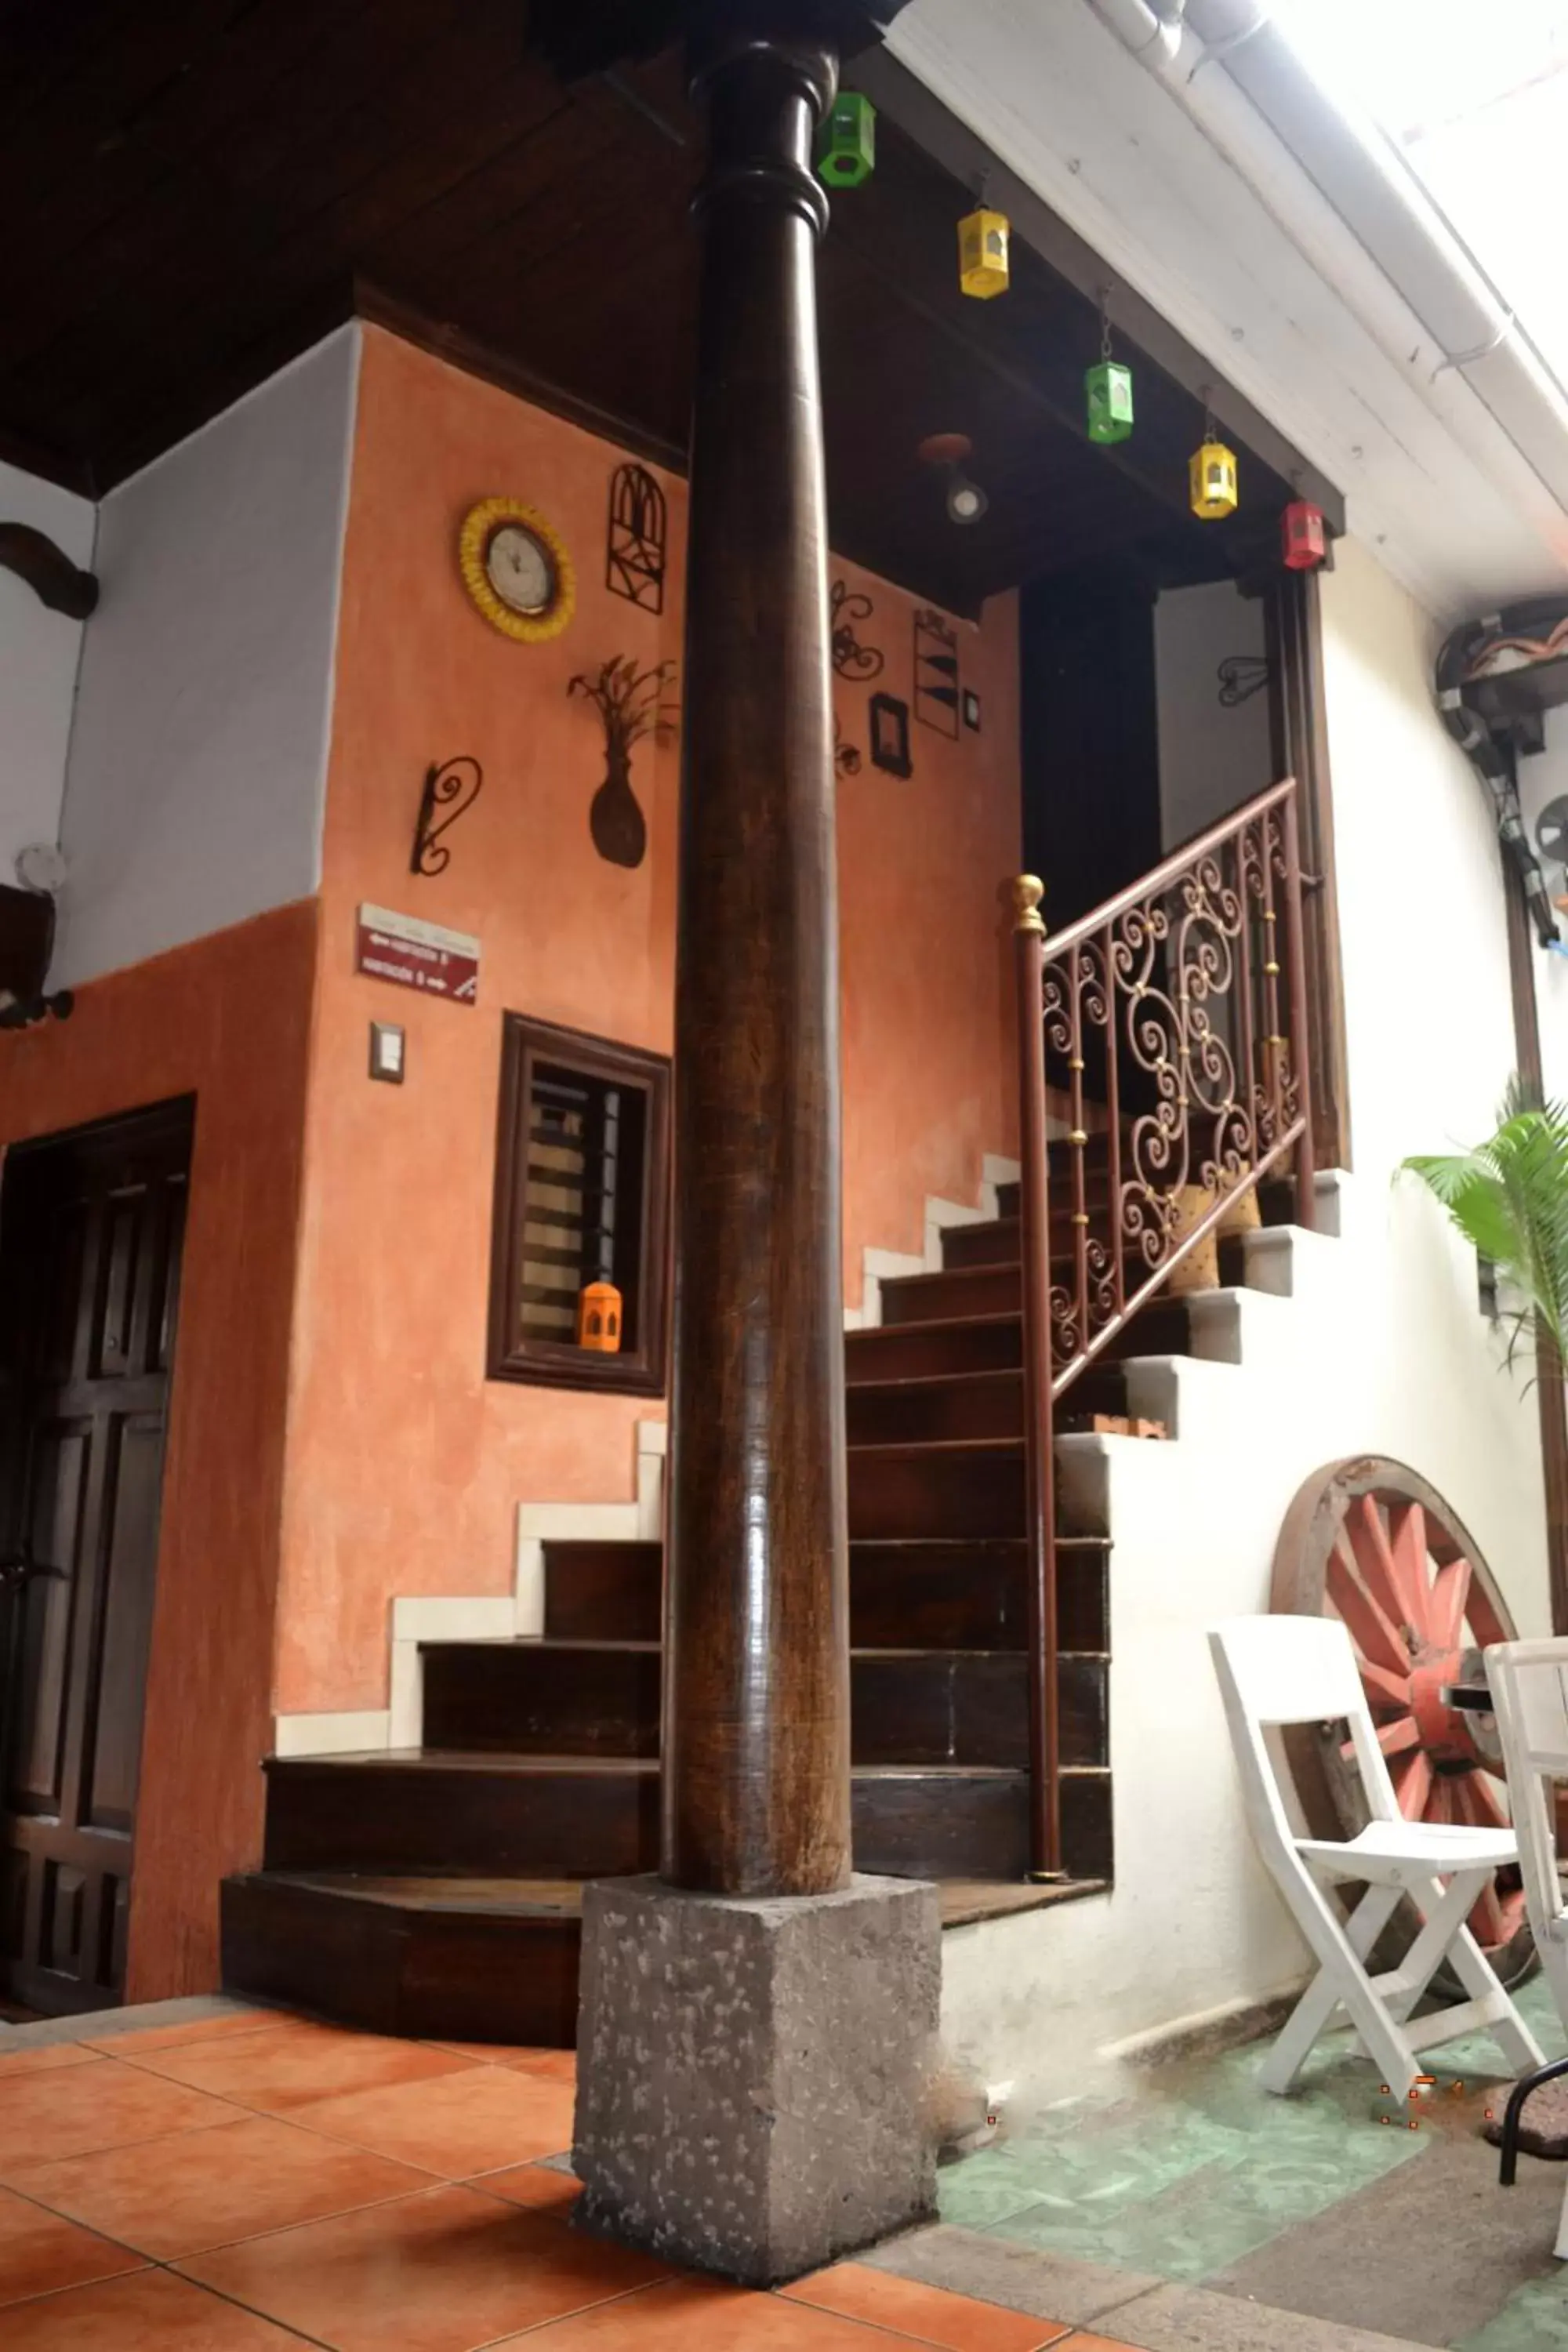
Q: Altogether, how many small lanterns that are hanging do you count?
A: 5